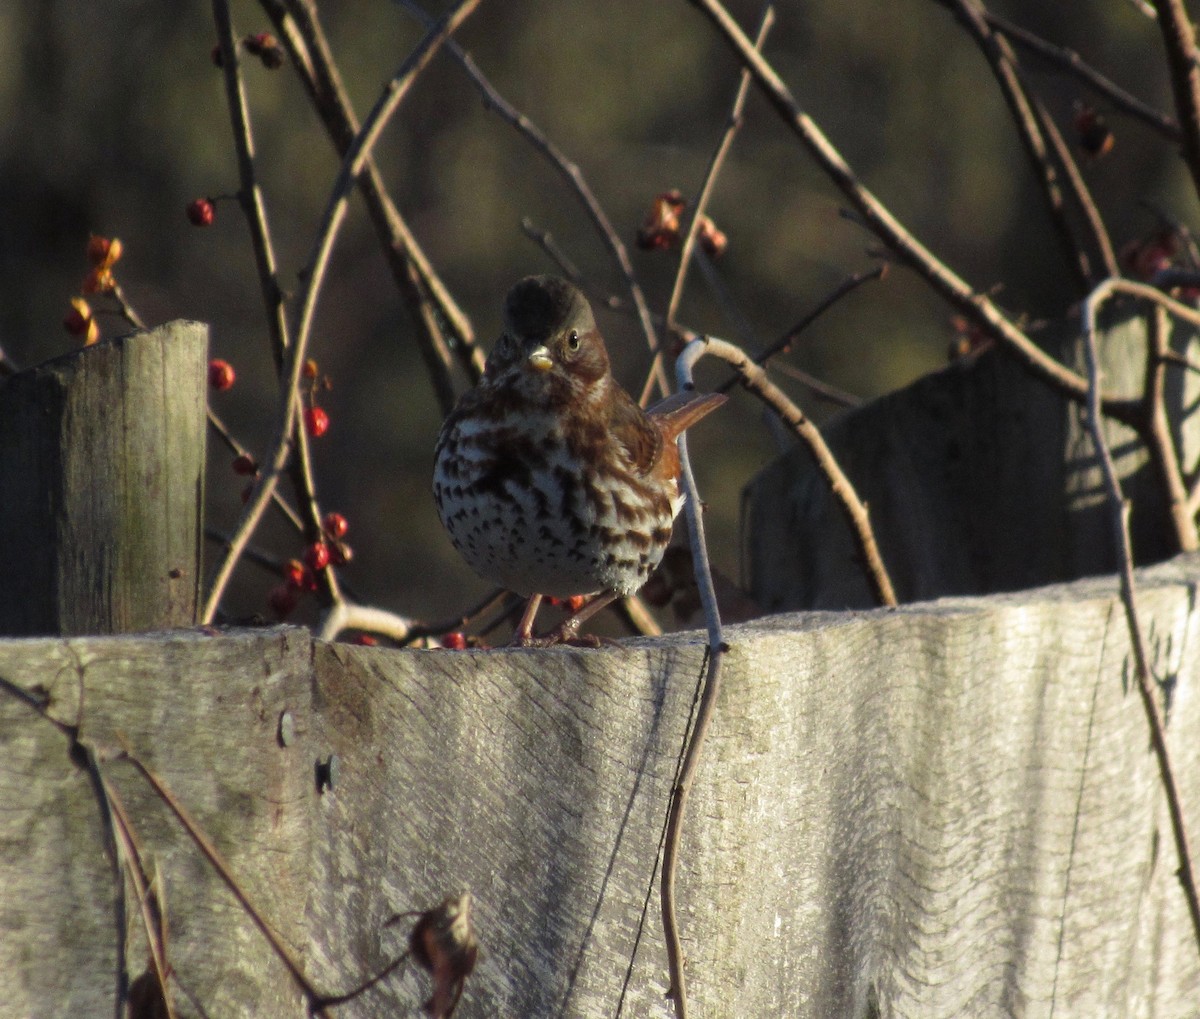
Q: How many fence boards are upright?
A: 2